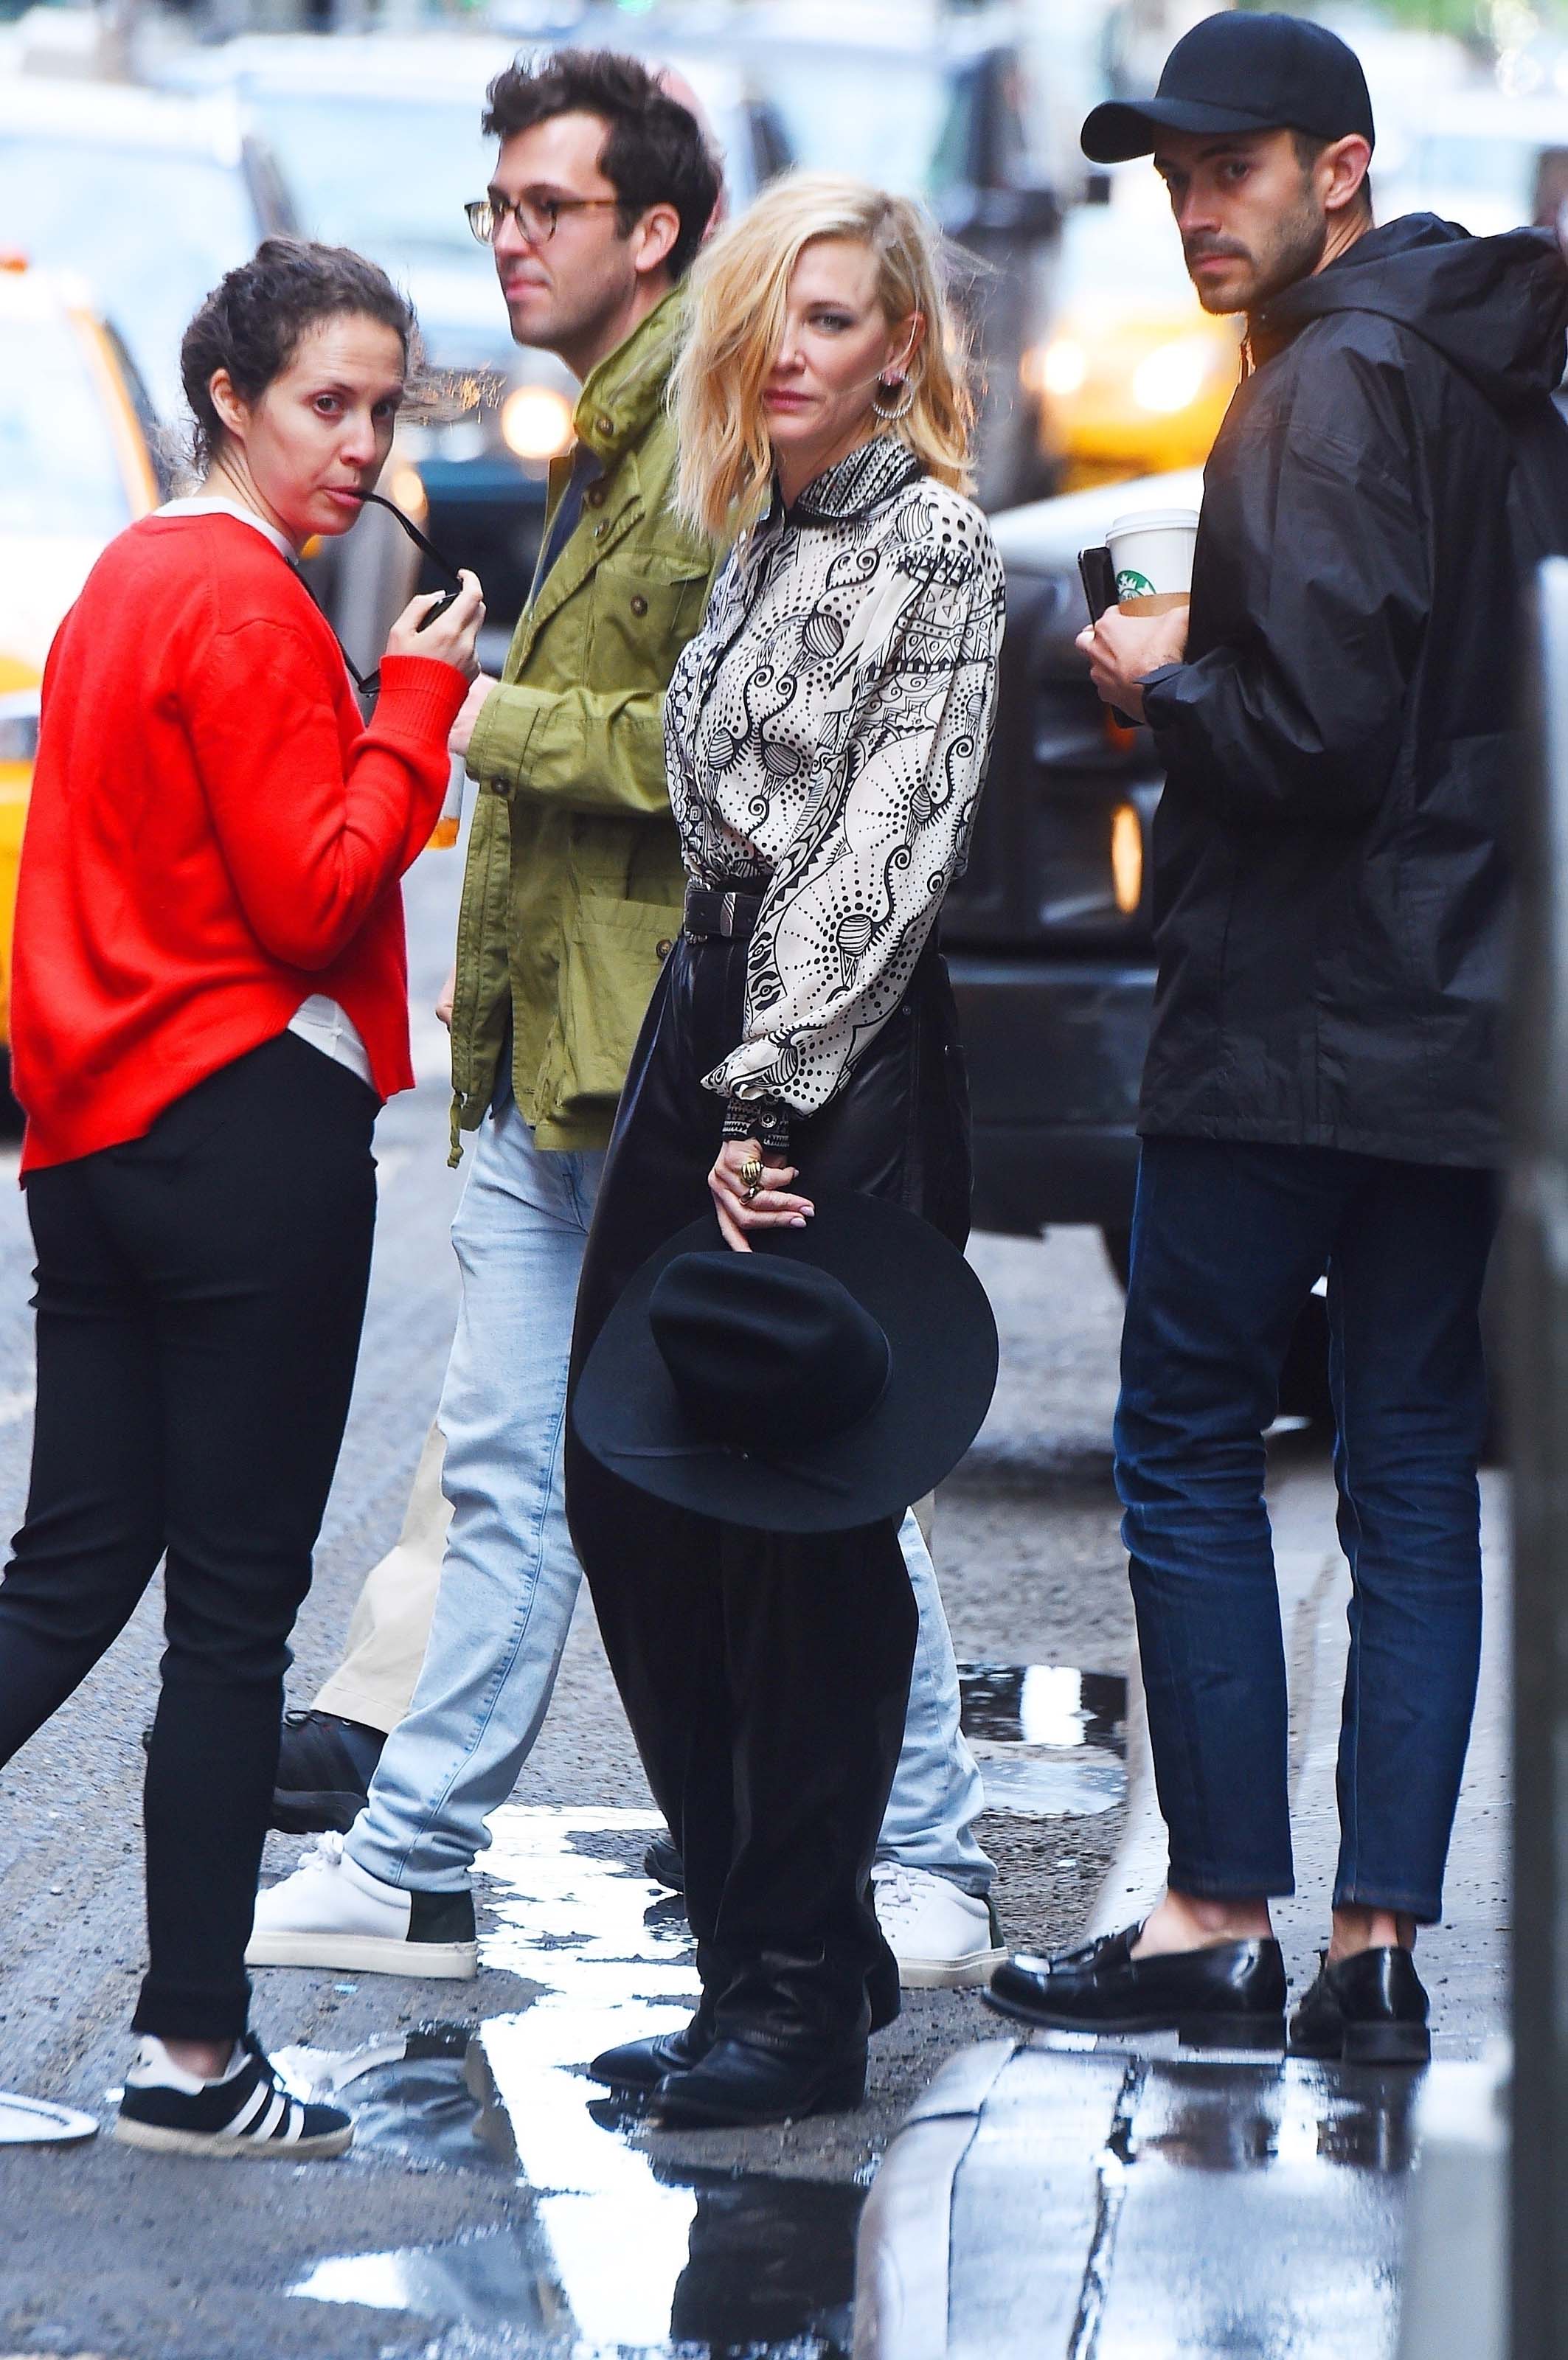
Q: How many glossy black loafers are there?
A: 2